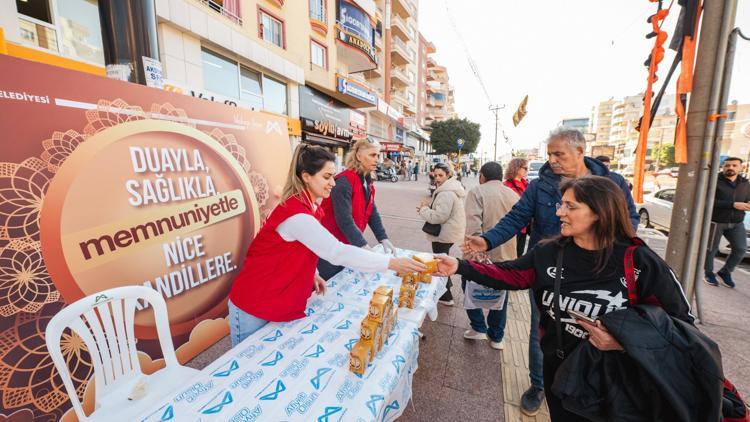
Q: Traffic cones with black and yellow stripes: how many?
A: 0